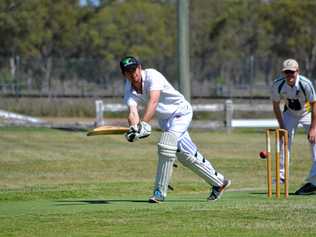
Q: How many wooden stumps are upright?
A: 3